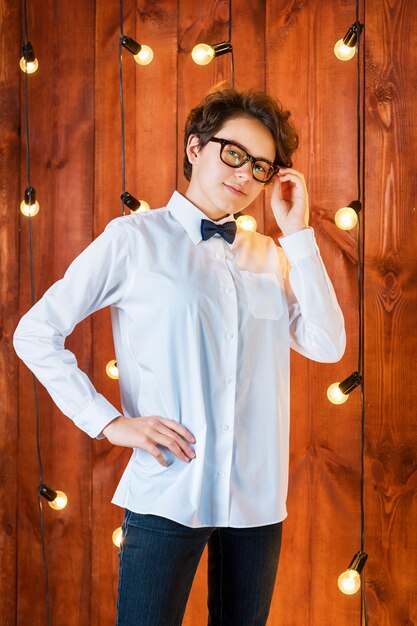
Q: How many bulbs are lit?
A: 13